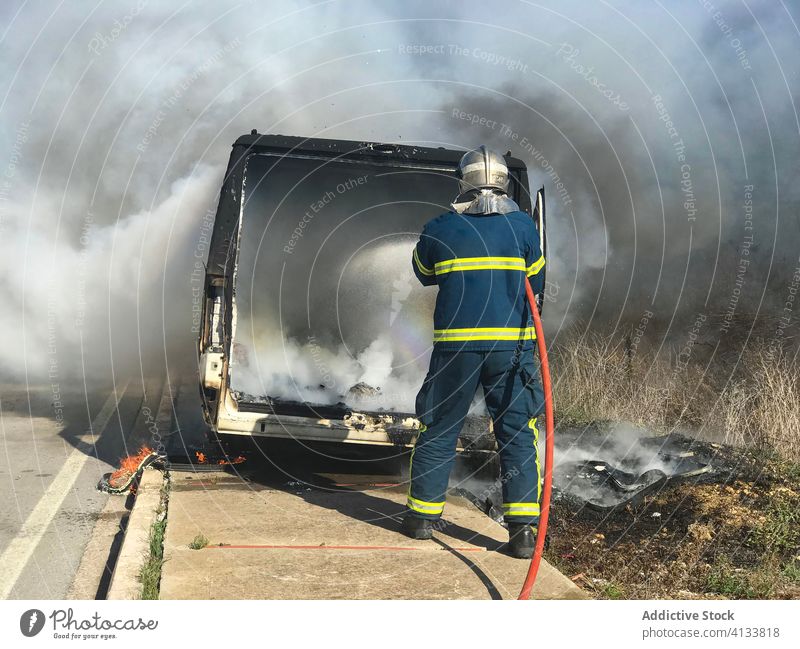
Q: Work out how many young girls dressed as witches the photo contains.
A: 0